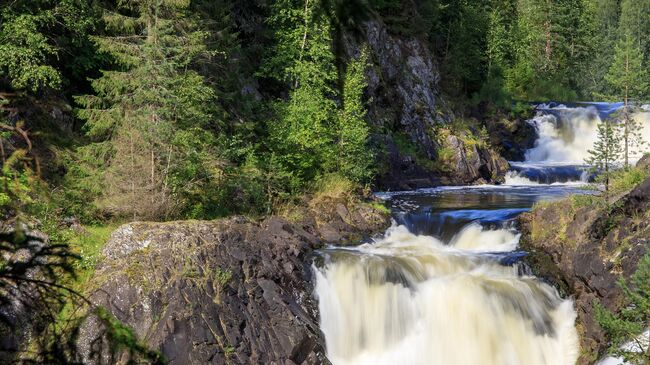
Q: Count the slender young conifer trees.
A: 2